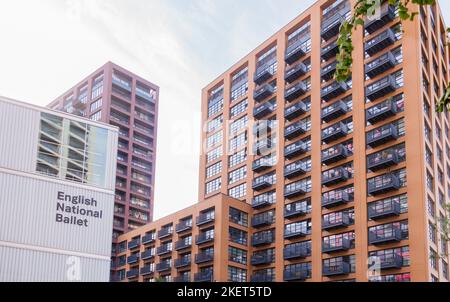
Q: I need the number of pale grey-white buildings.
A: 1